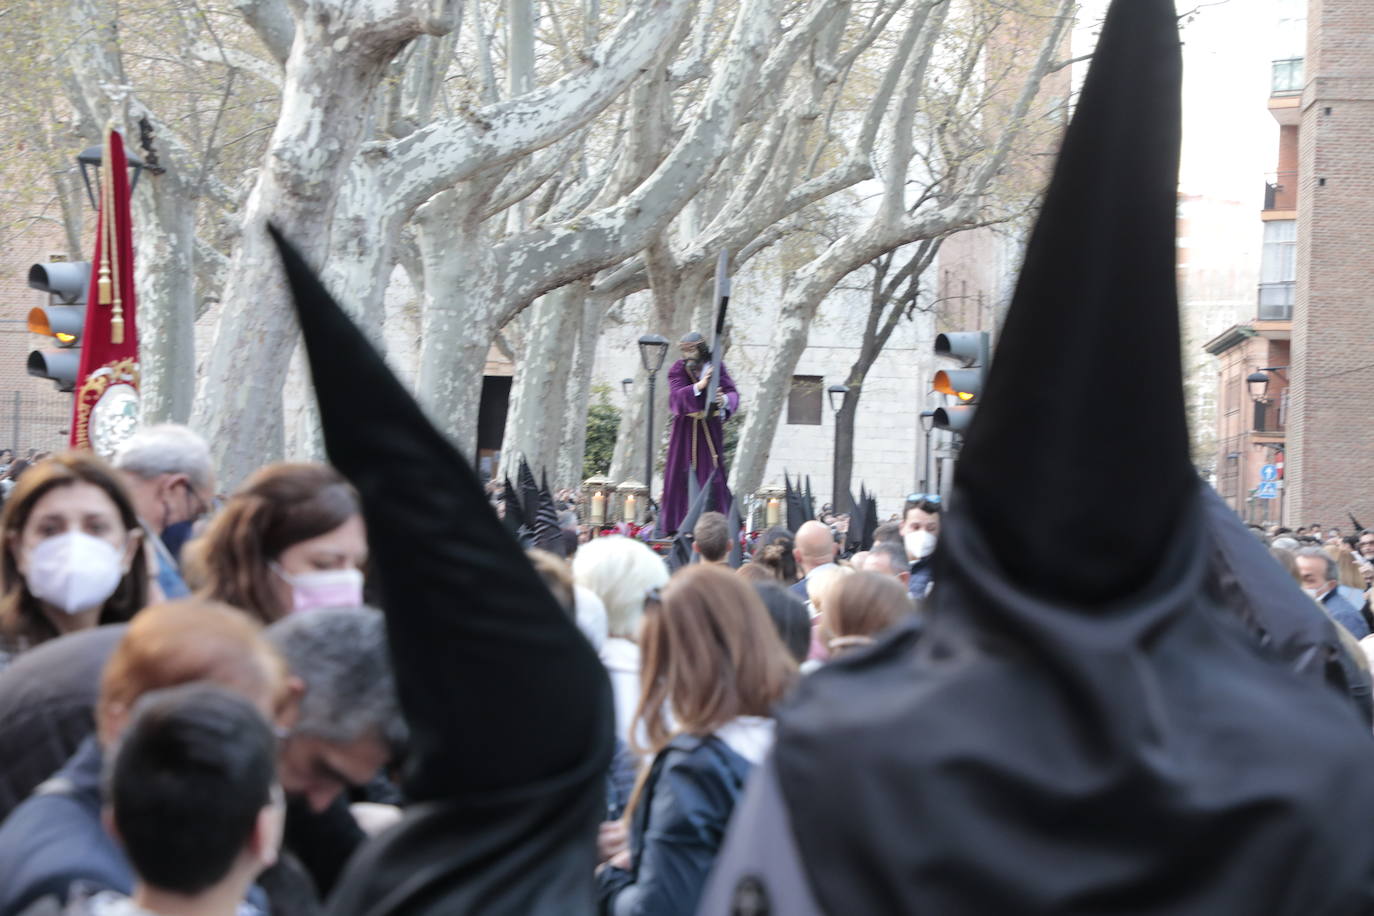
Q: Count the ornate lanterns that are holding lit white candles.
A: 3